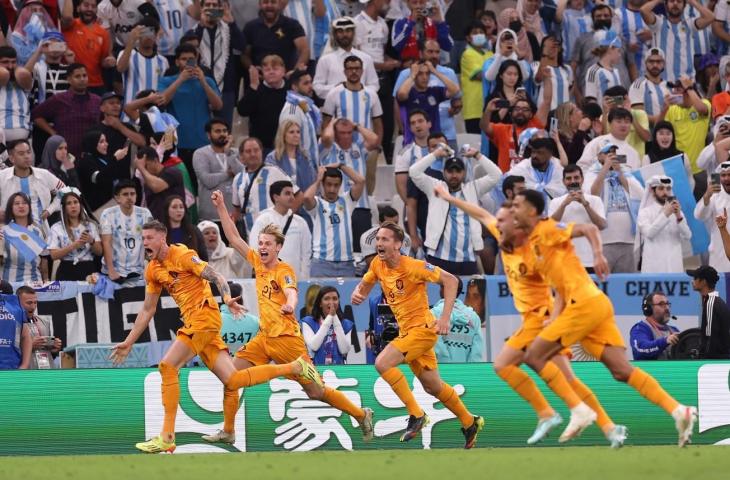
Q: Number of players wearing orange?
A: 5